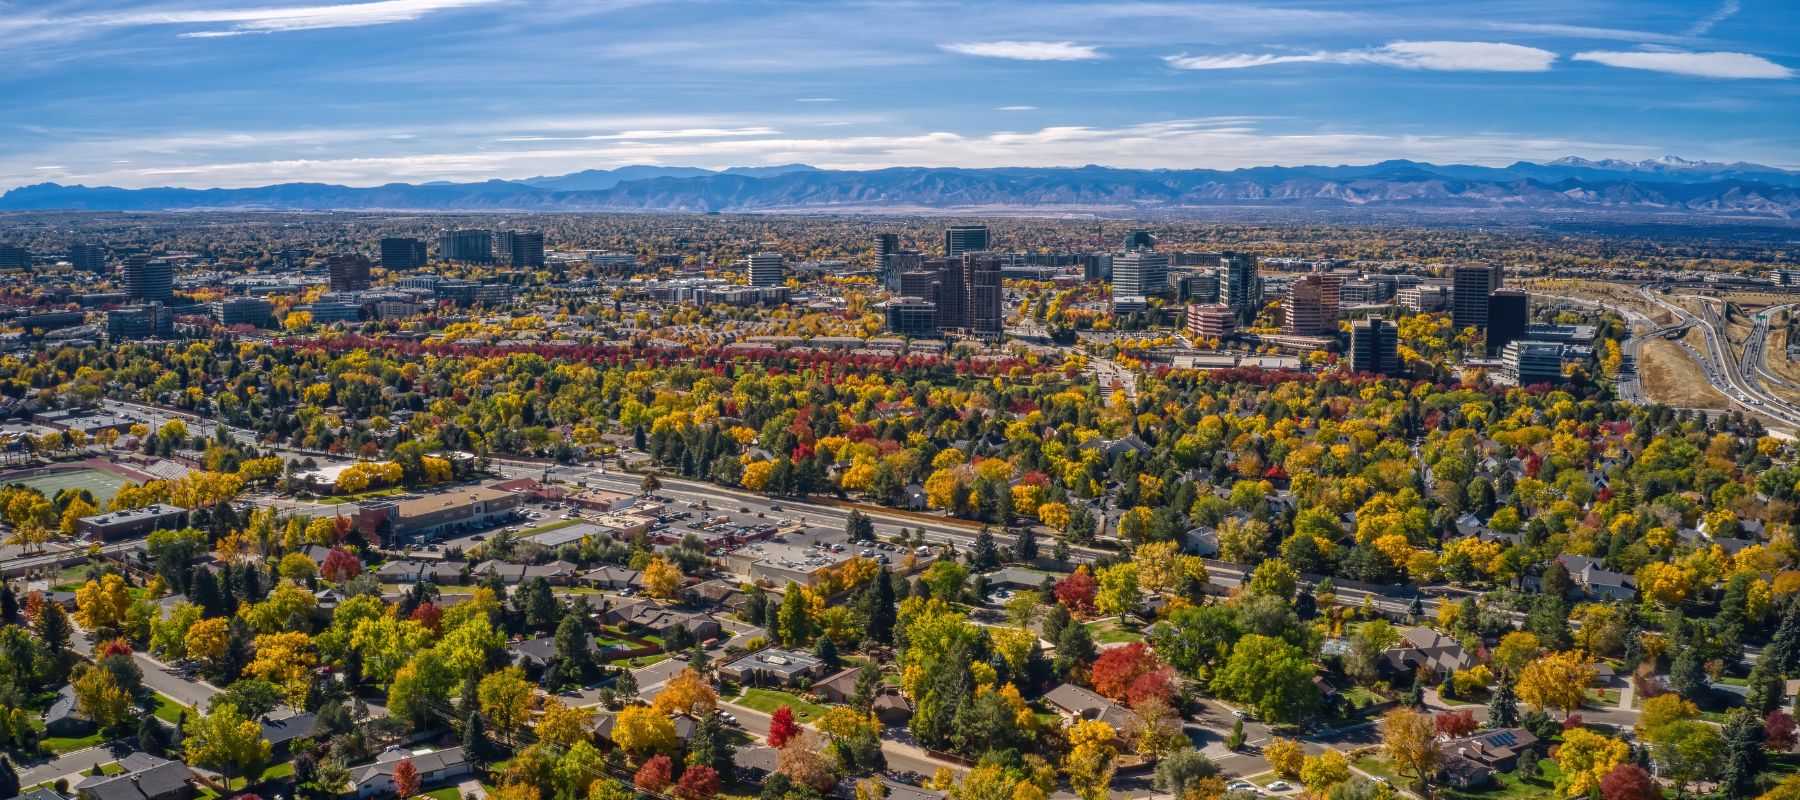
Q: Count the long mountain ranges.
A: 1